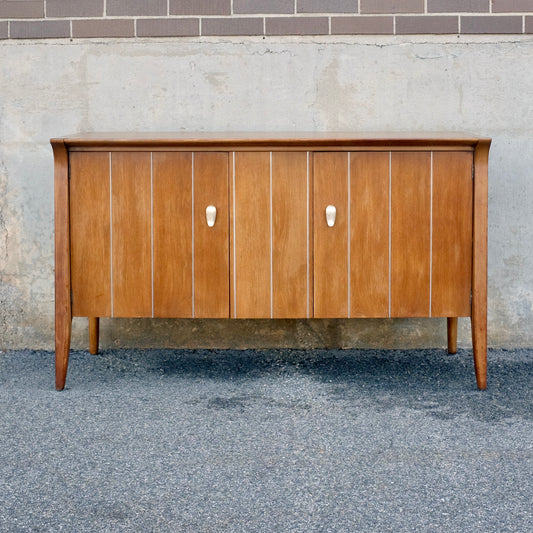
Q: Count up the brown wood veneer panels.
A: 10